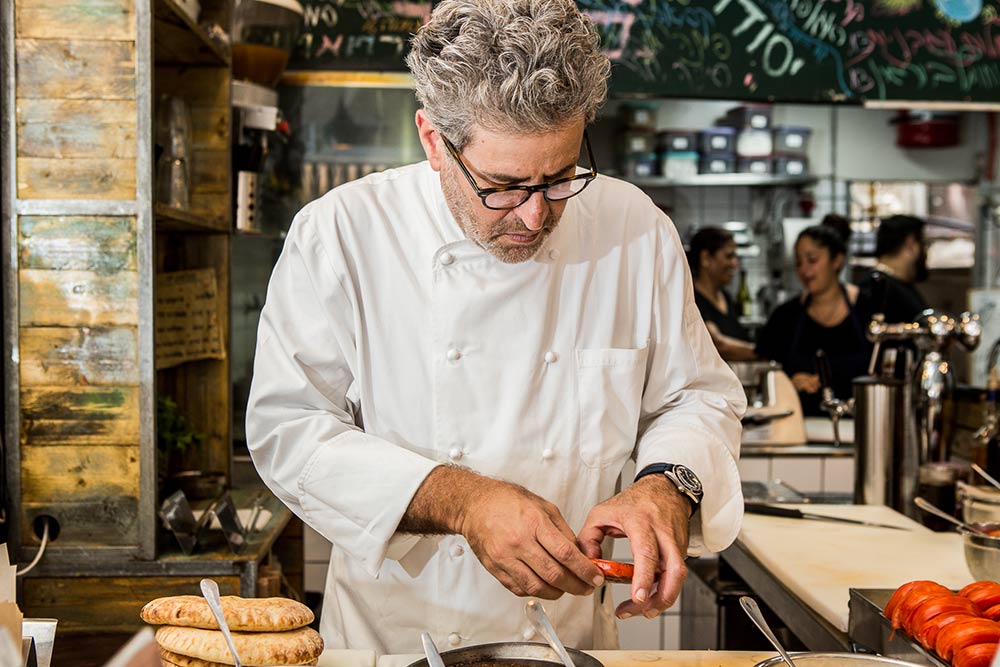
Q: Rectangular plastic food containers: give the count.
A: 12